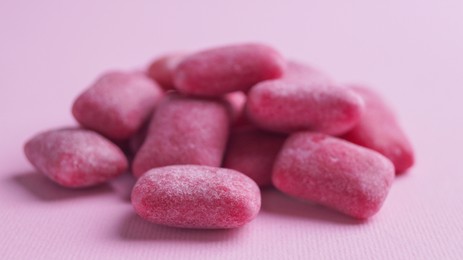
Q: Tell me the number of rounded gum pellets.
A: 12